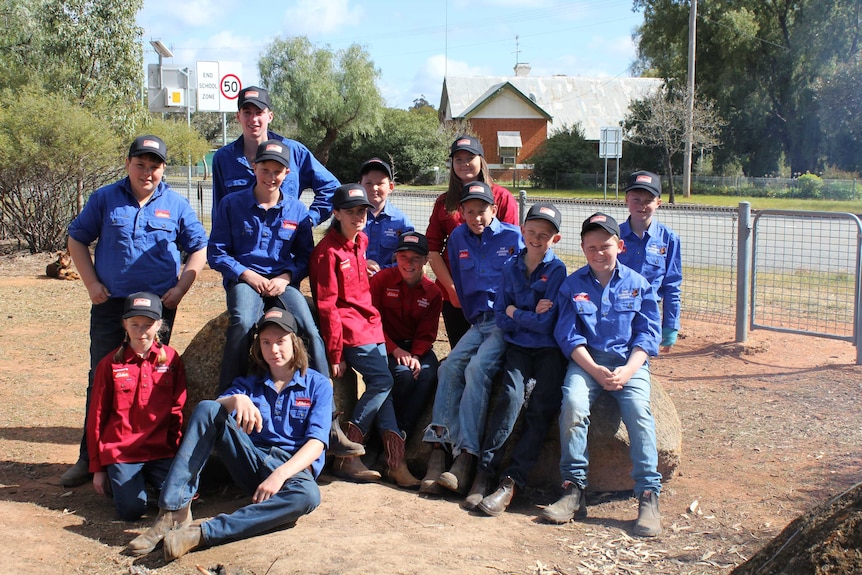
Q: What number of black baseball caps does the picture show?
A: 13